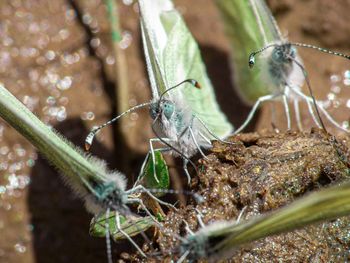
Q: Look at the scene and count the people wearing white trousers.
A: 0